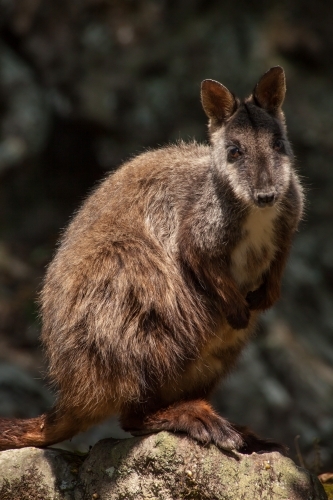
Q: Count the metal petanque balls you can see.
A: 0